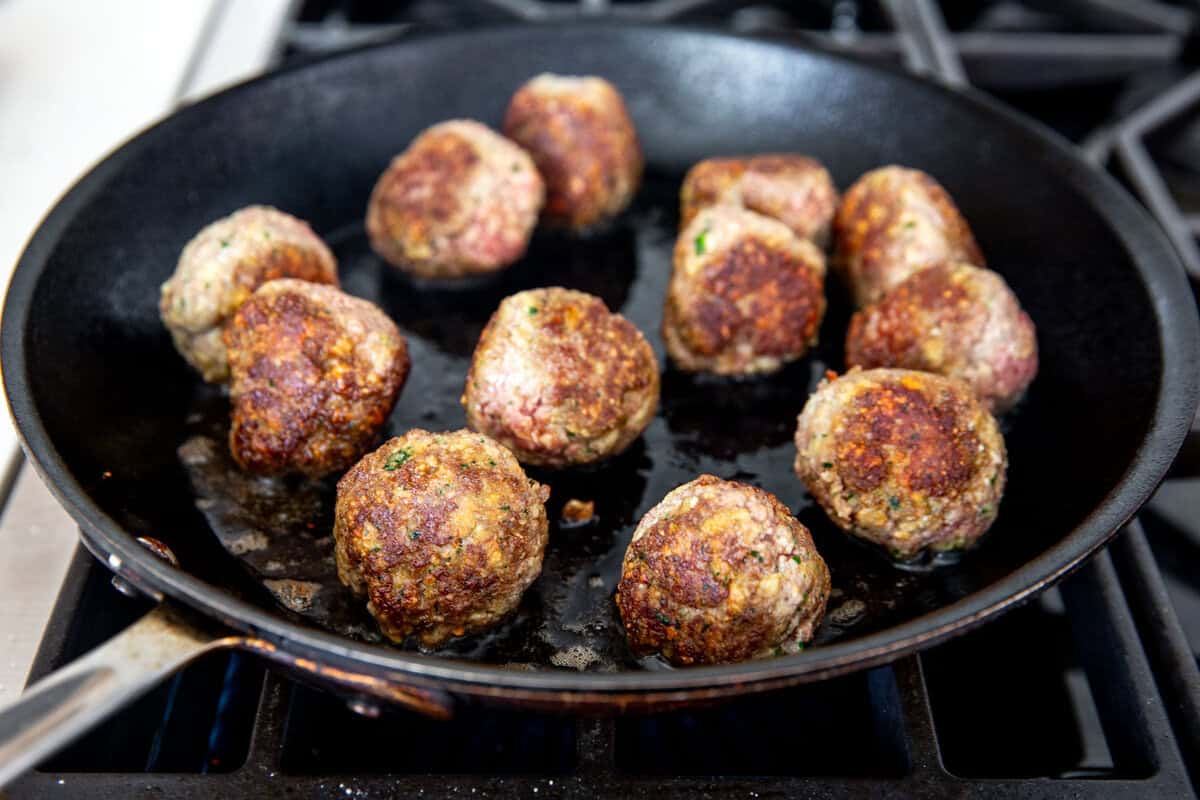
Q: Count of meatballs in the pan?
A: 12